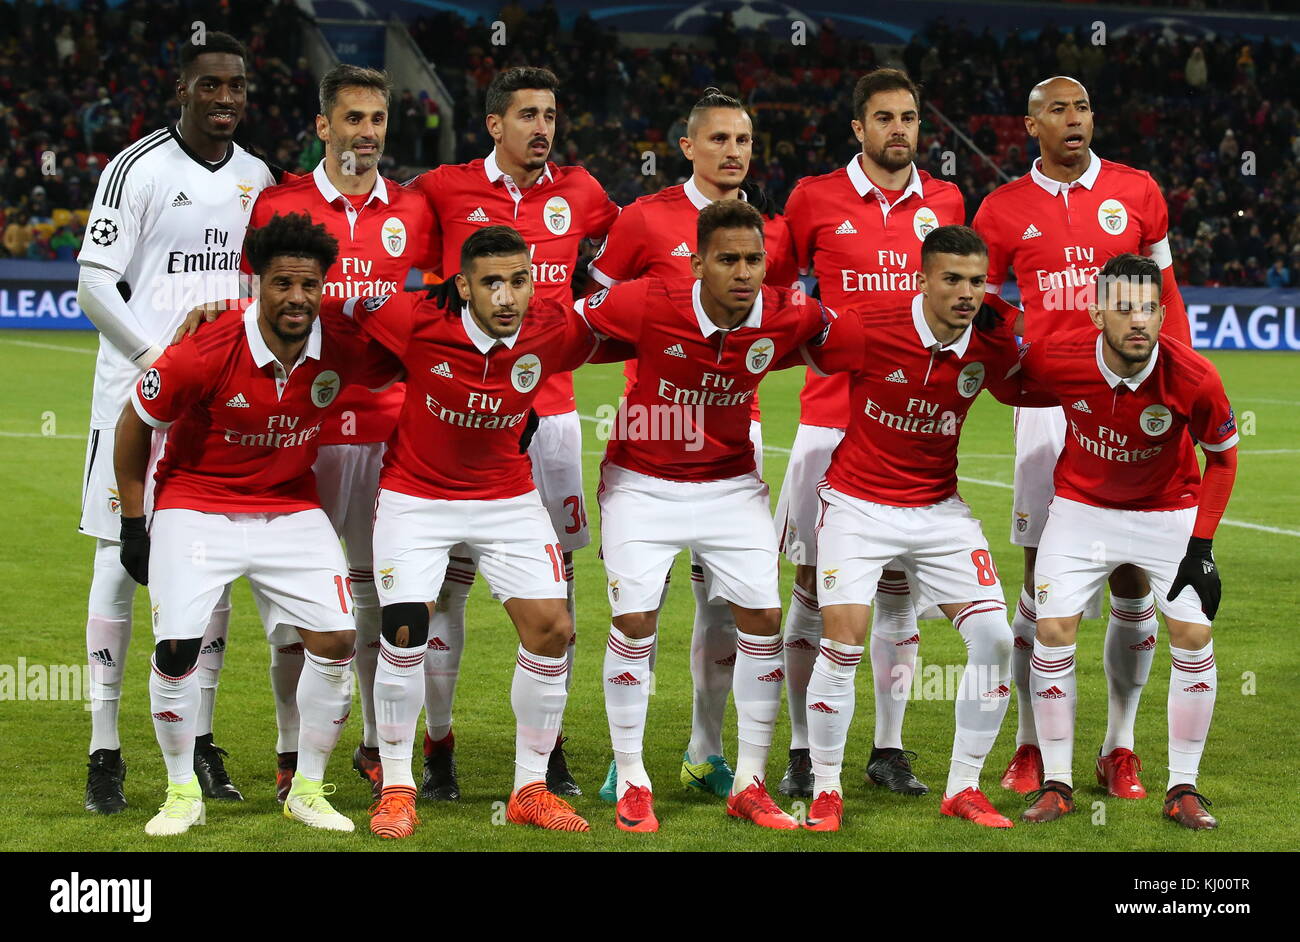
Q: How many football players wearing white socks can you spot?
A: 11